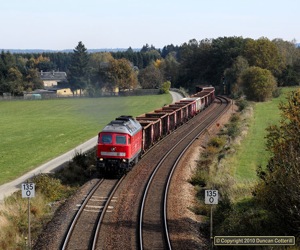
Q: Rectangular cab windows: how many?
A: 2